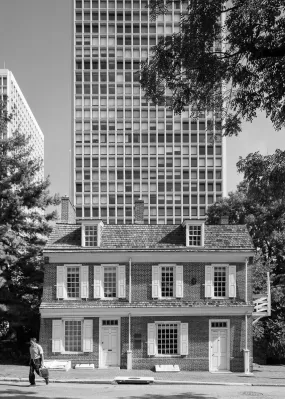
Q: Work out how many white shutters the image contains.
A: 12